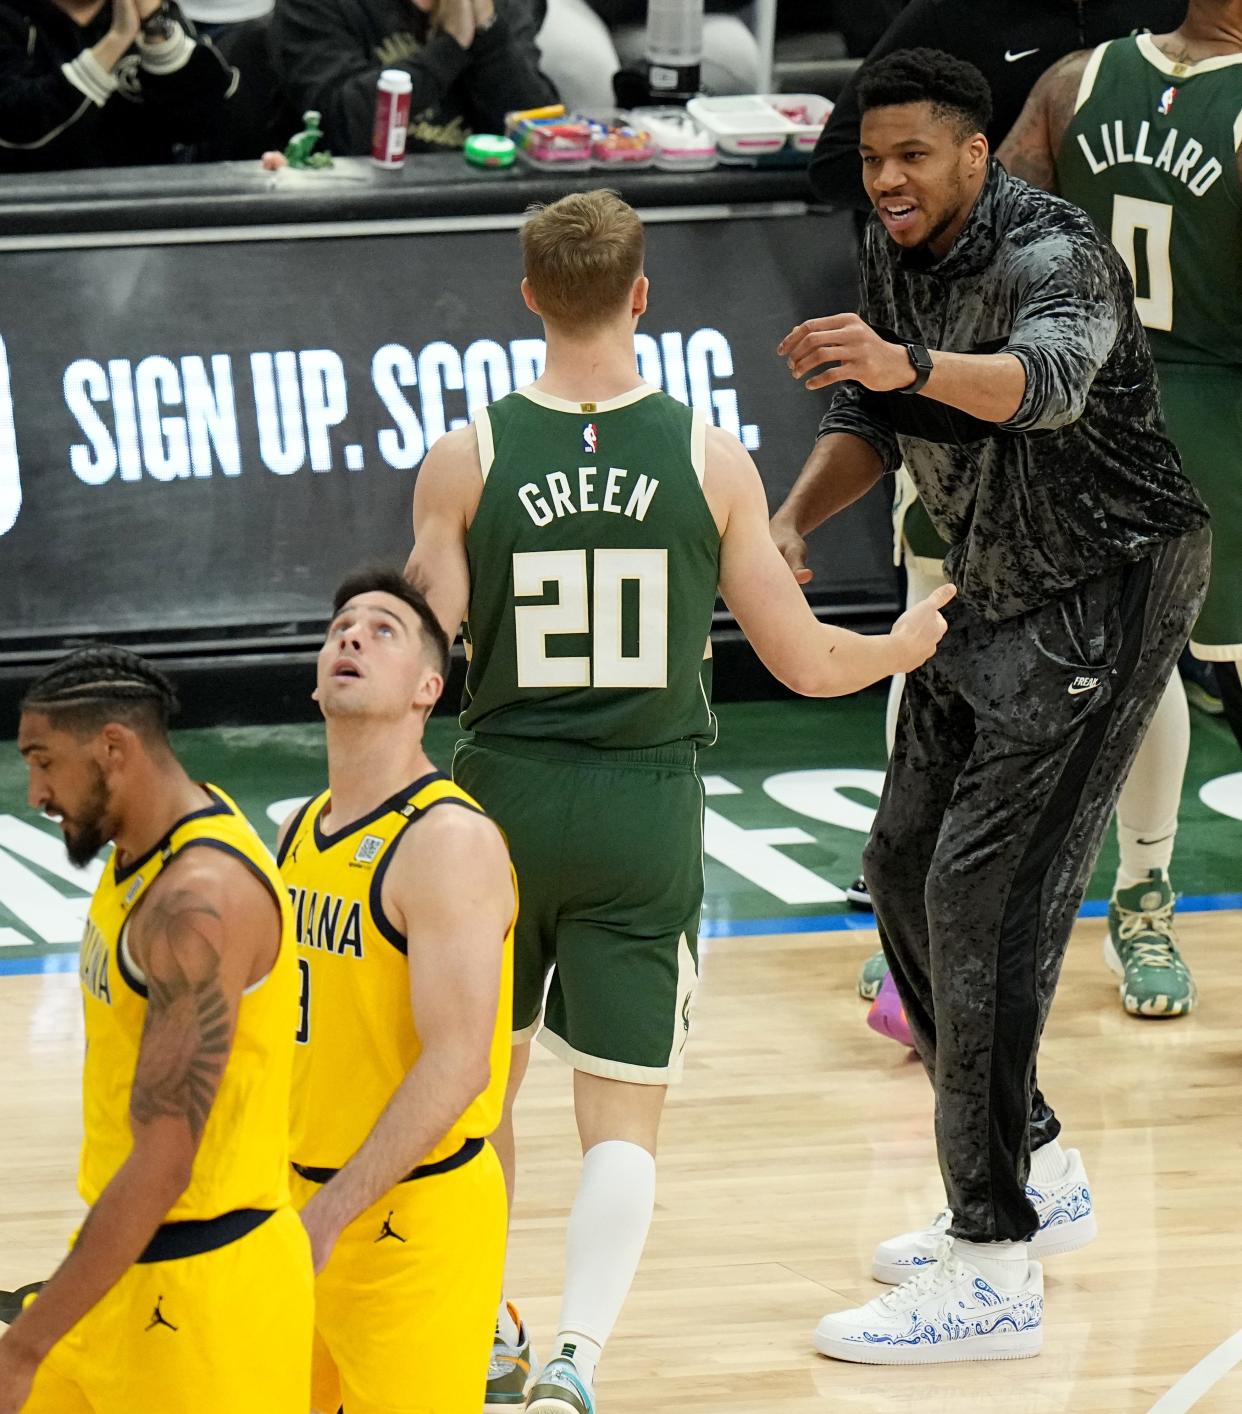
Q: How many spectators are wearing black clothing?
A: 2